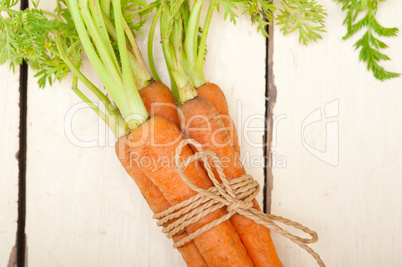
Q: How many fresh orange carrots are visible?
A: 5